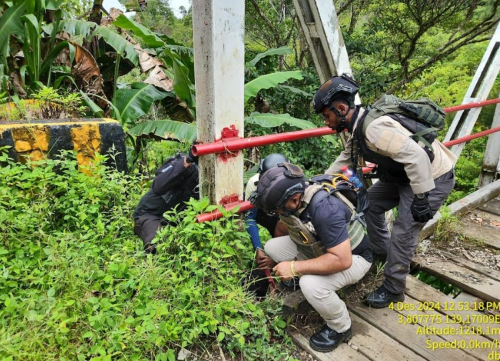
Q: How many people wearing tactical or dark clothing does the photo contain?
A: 4